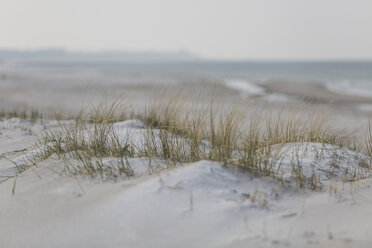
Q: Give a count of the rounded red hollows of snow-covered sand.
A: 0